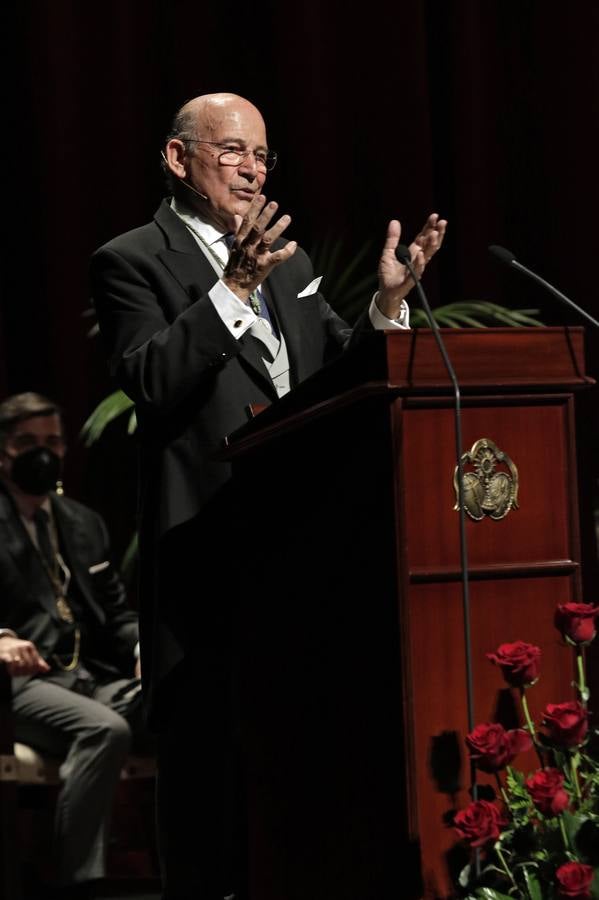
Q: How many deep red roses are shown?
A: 7